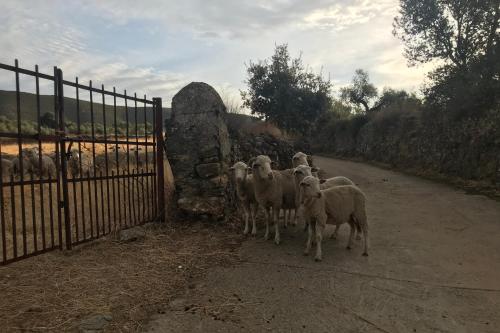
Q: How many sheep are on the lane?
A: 5